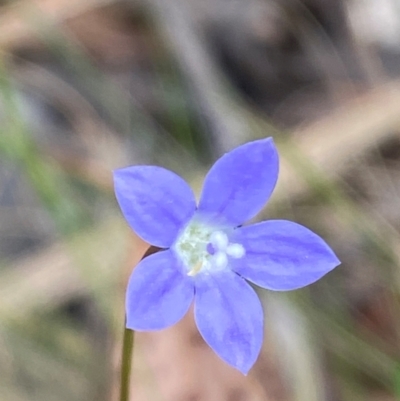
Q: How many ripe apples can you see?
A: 0